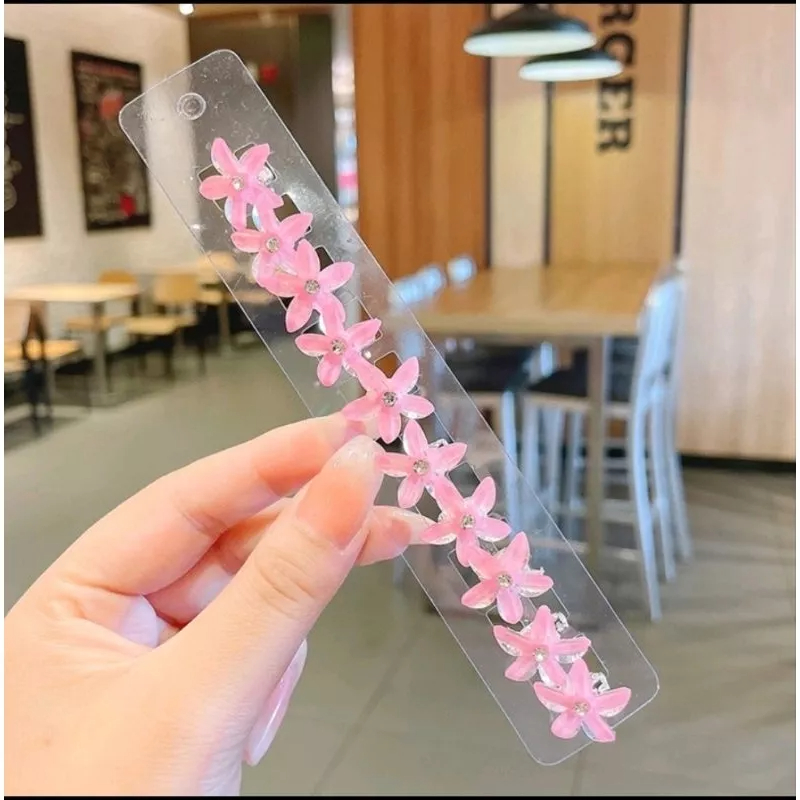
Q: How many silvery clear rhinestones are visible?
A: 10